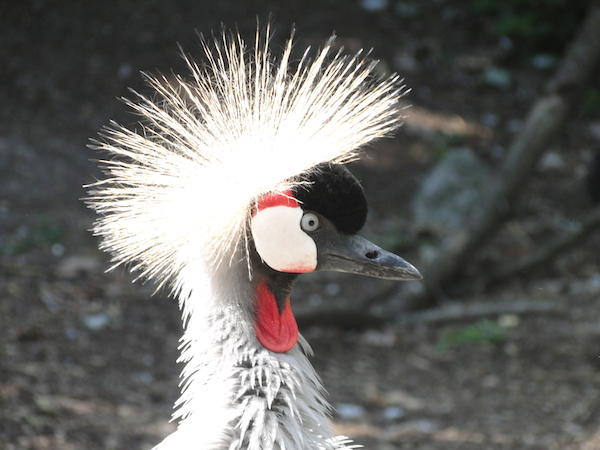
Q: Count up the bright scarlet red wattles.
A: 1